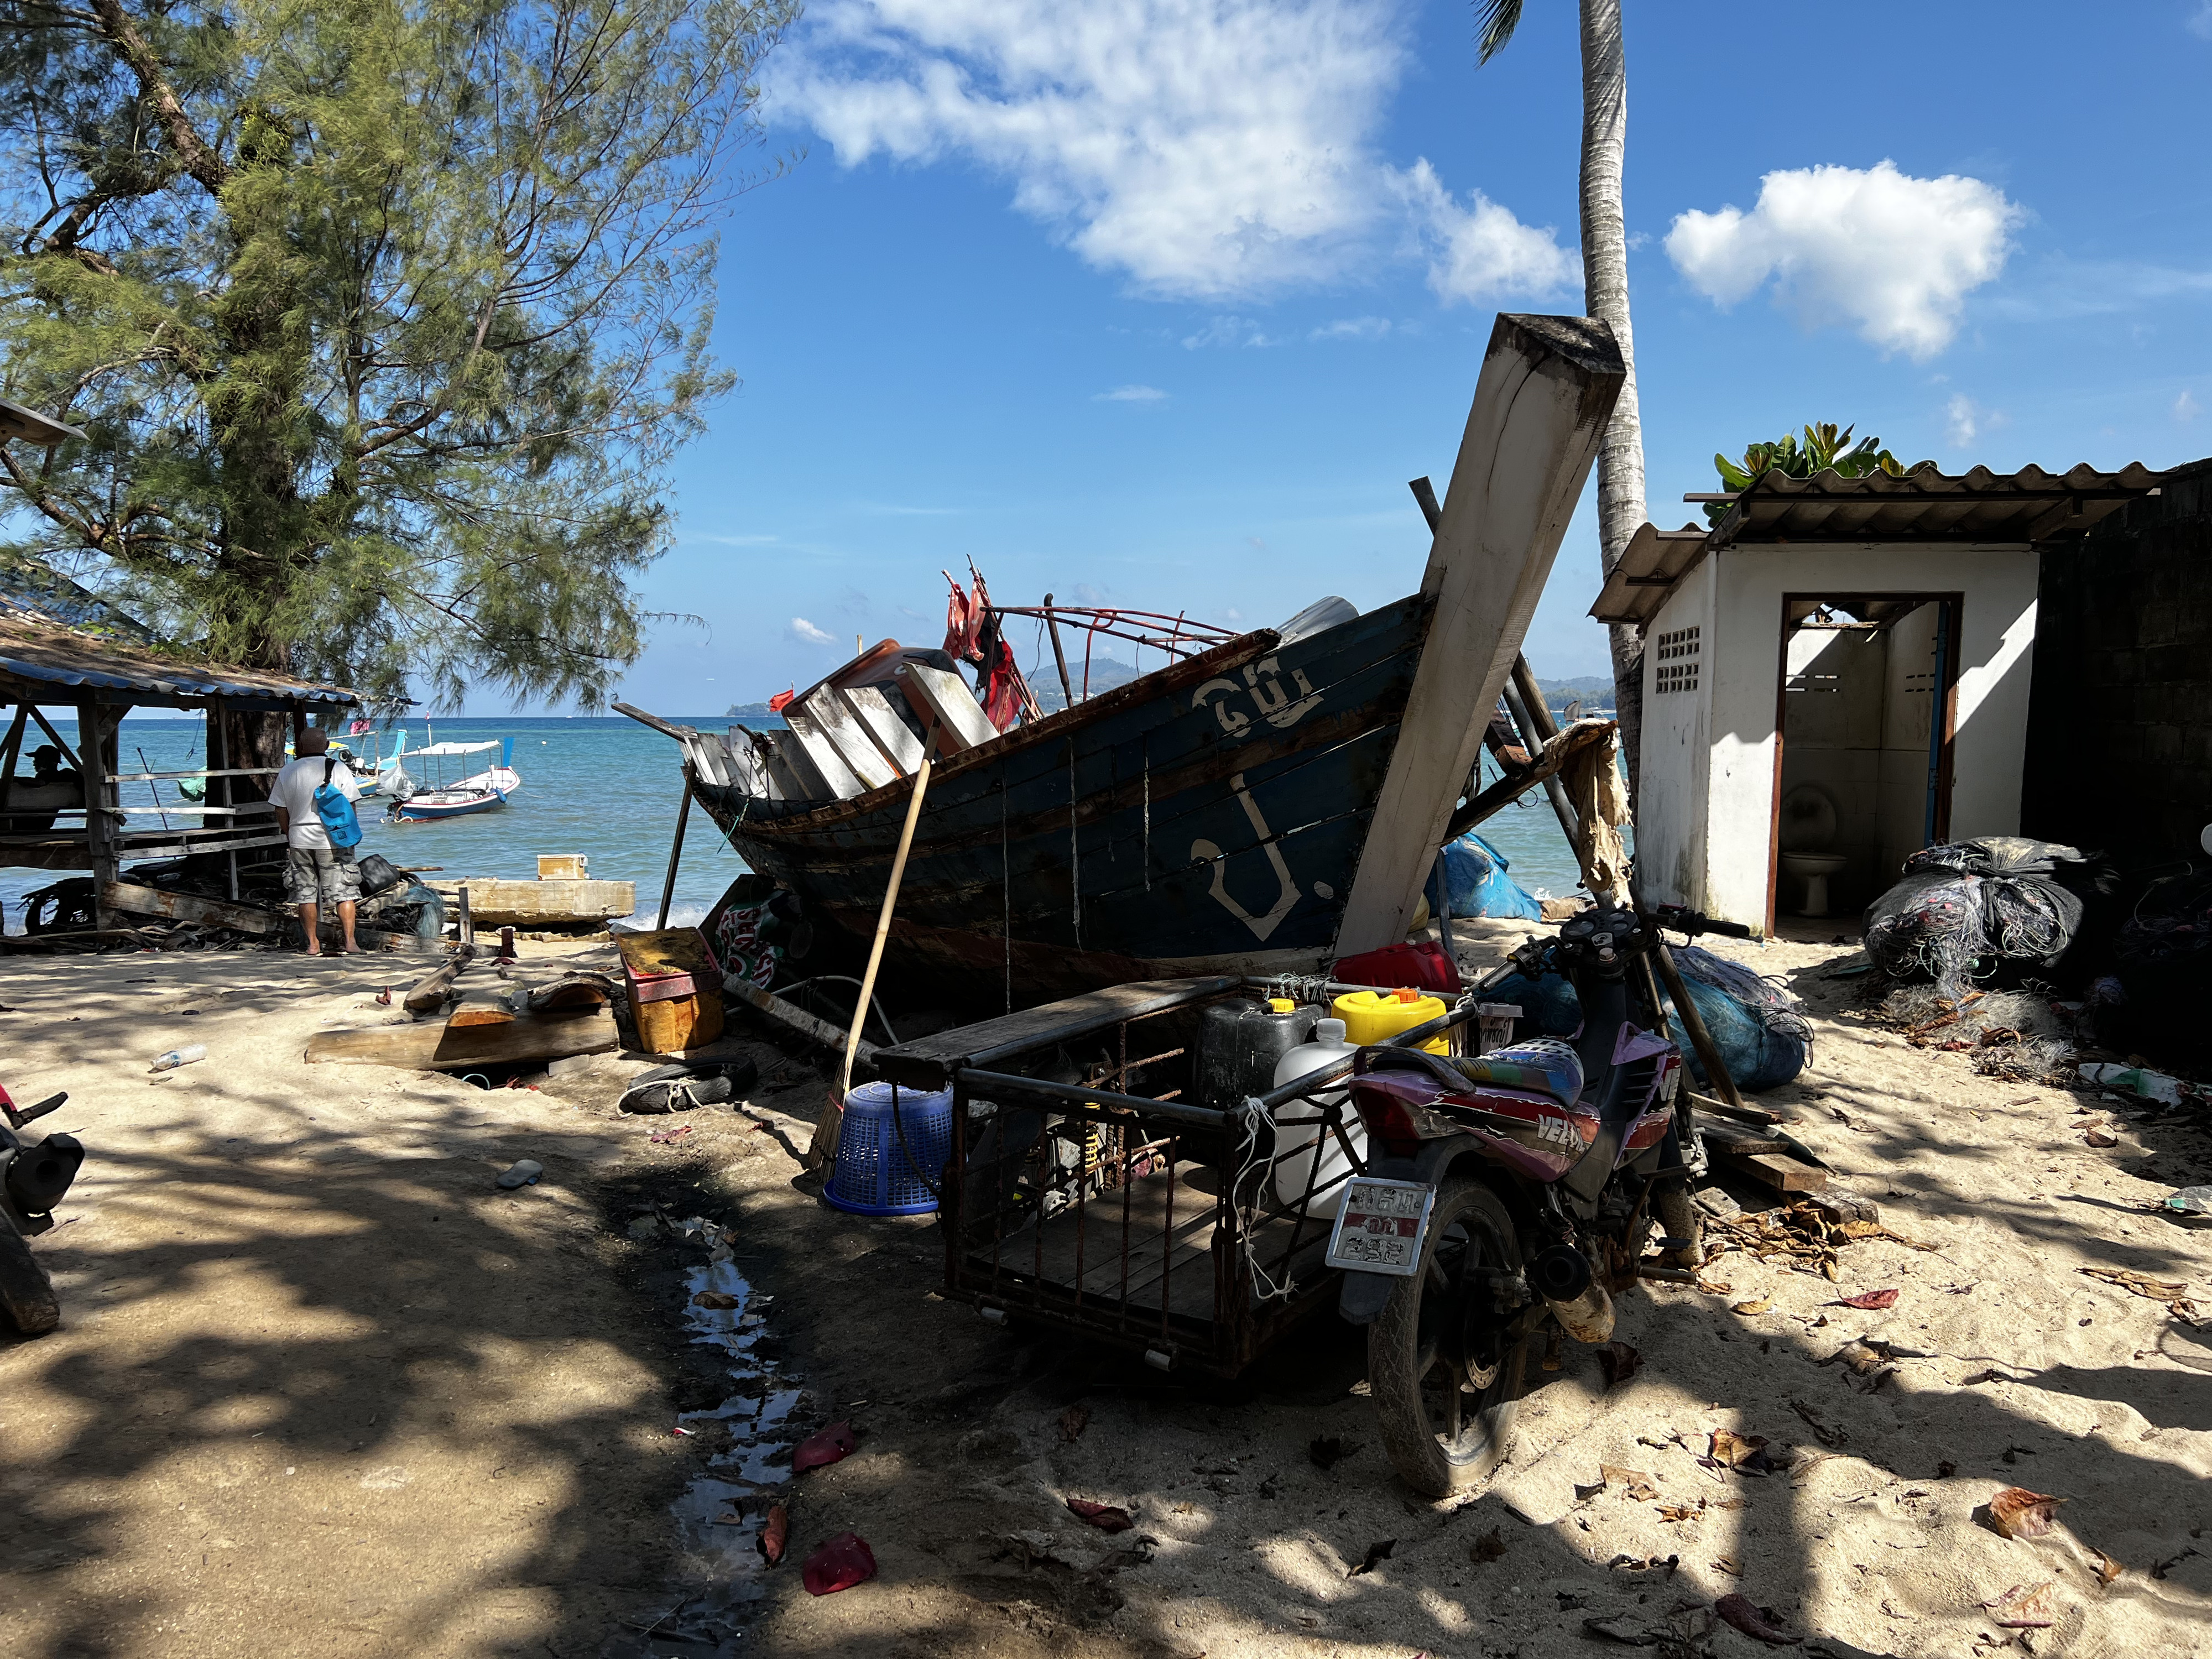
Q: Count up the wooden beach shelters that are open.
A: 1